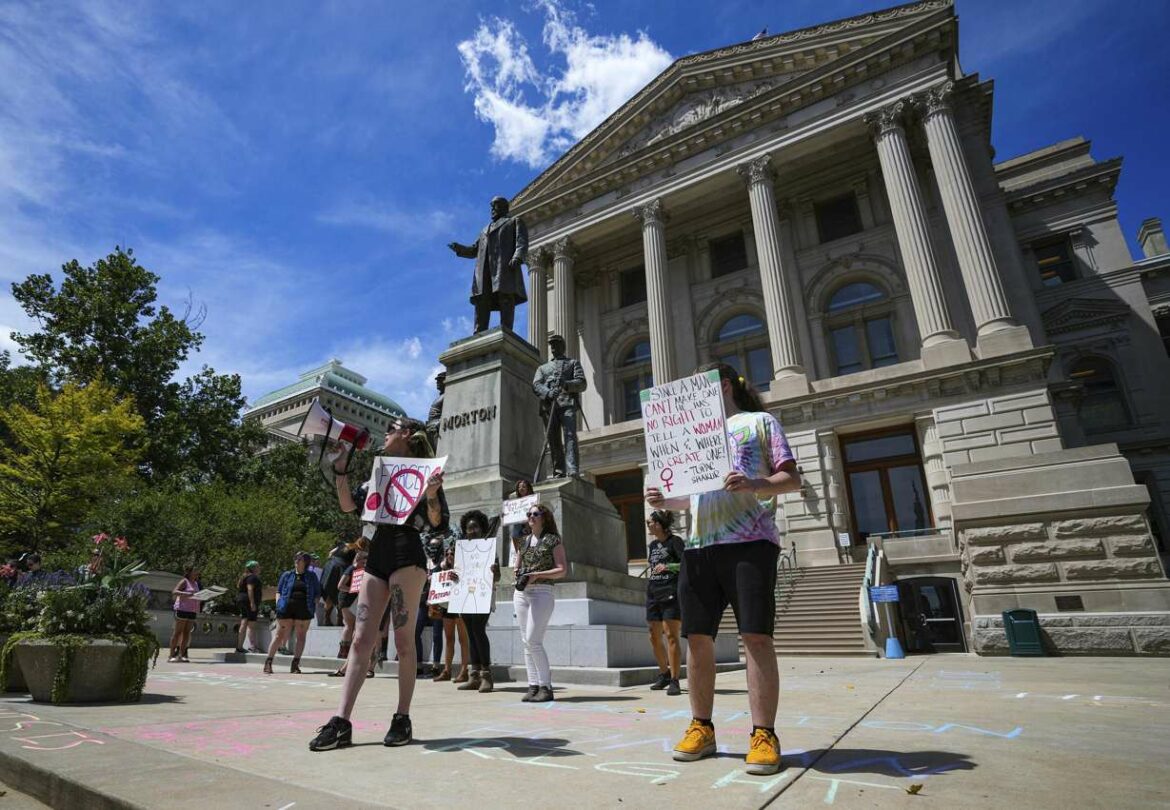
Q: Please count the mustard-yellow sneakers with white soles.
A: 2